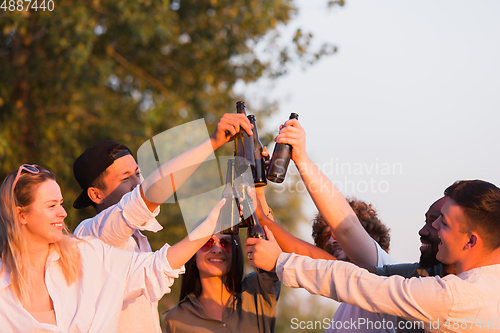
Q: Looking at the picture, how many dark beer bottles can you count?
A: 6